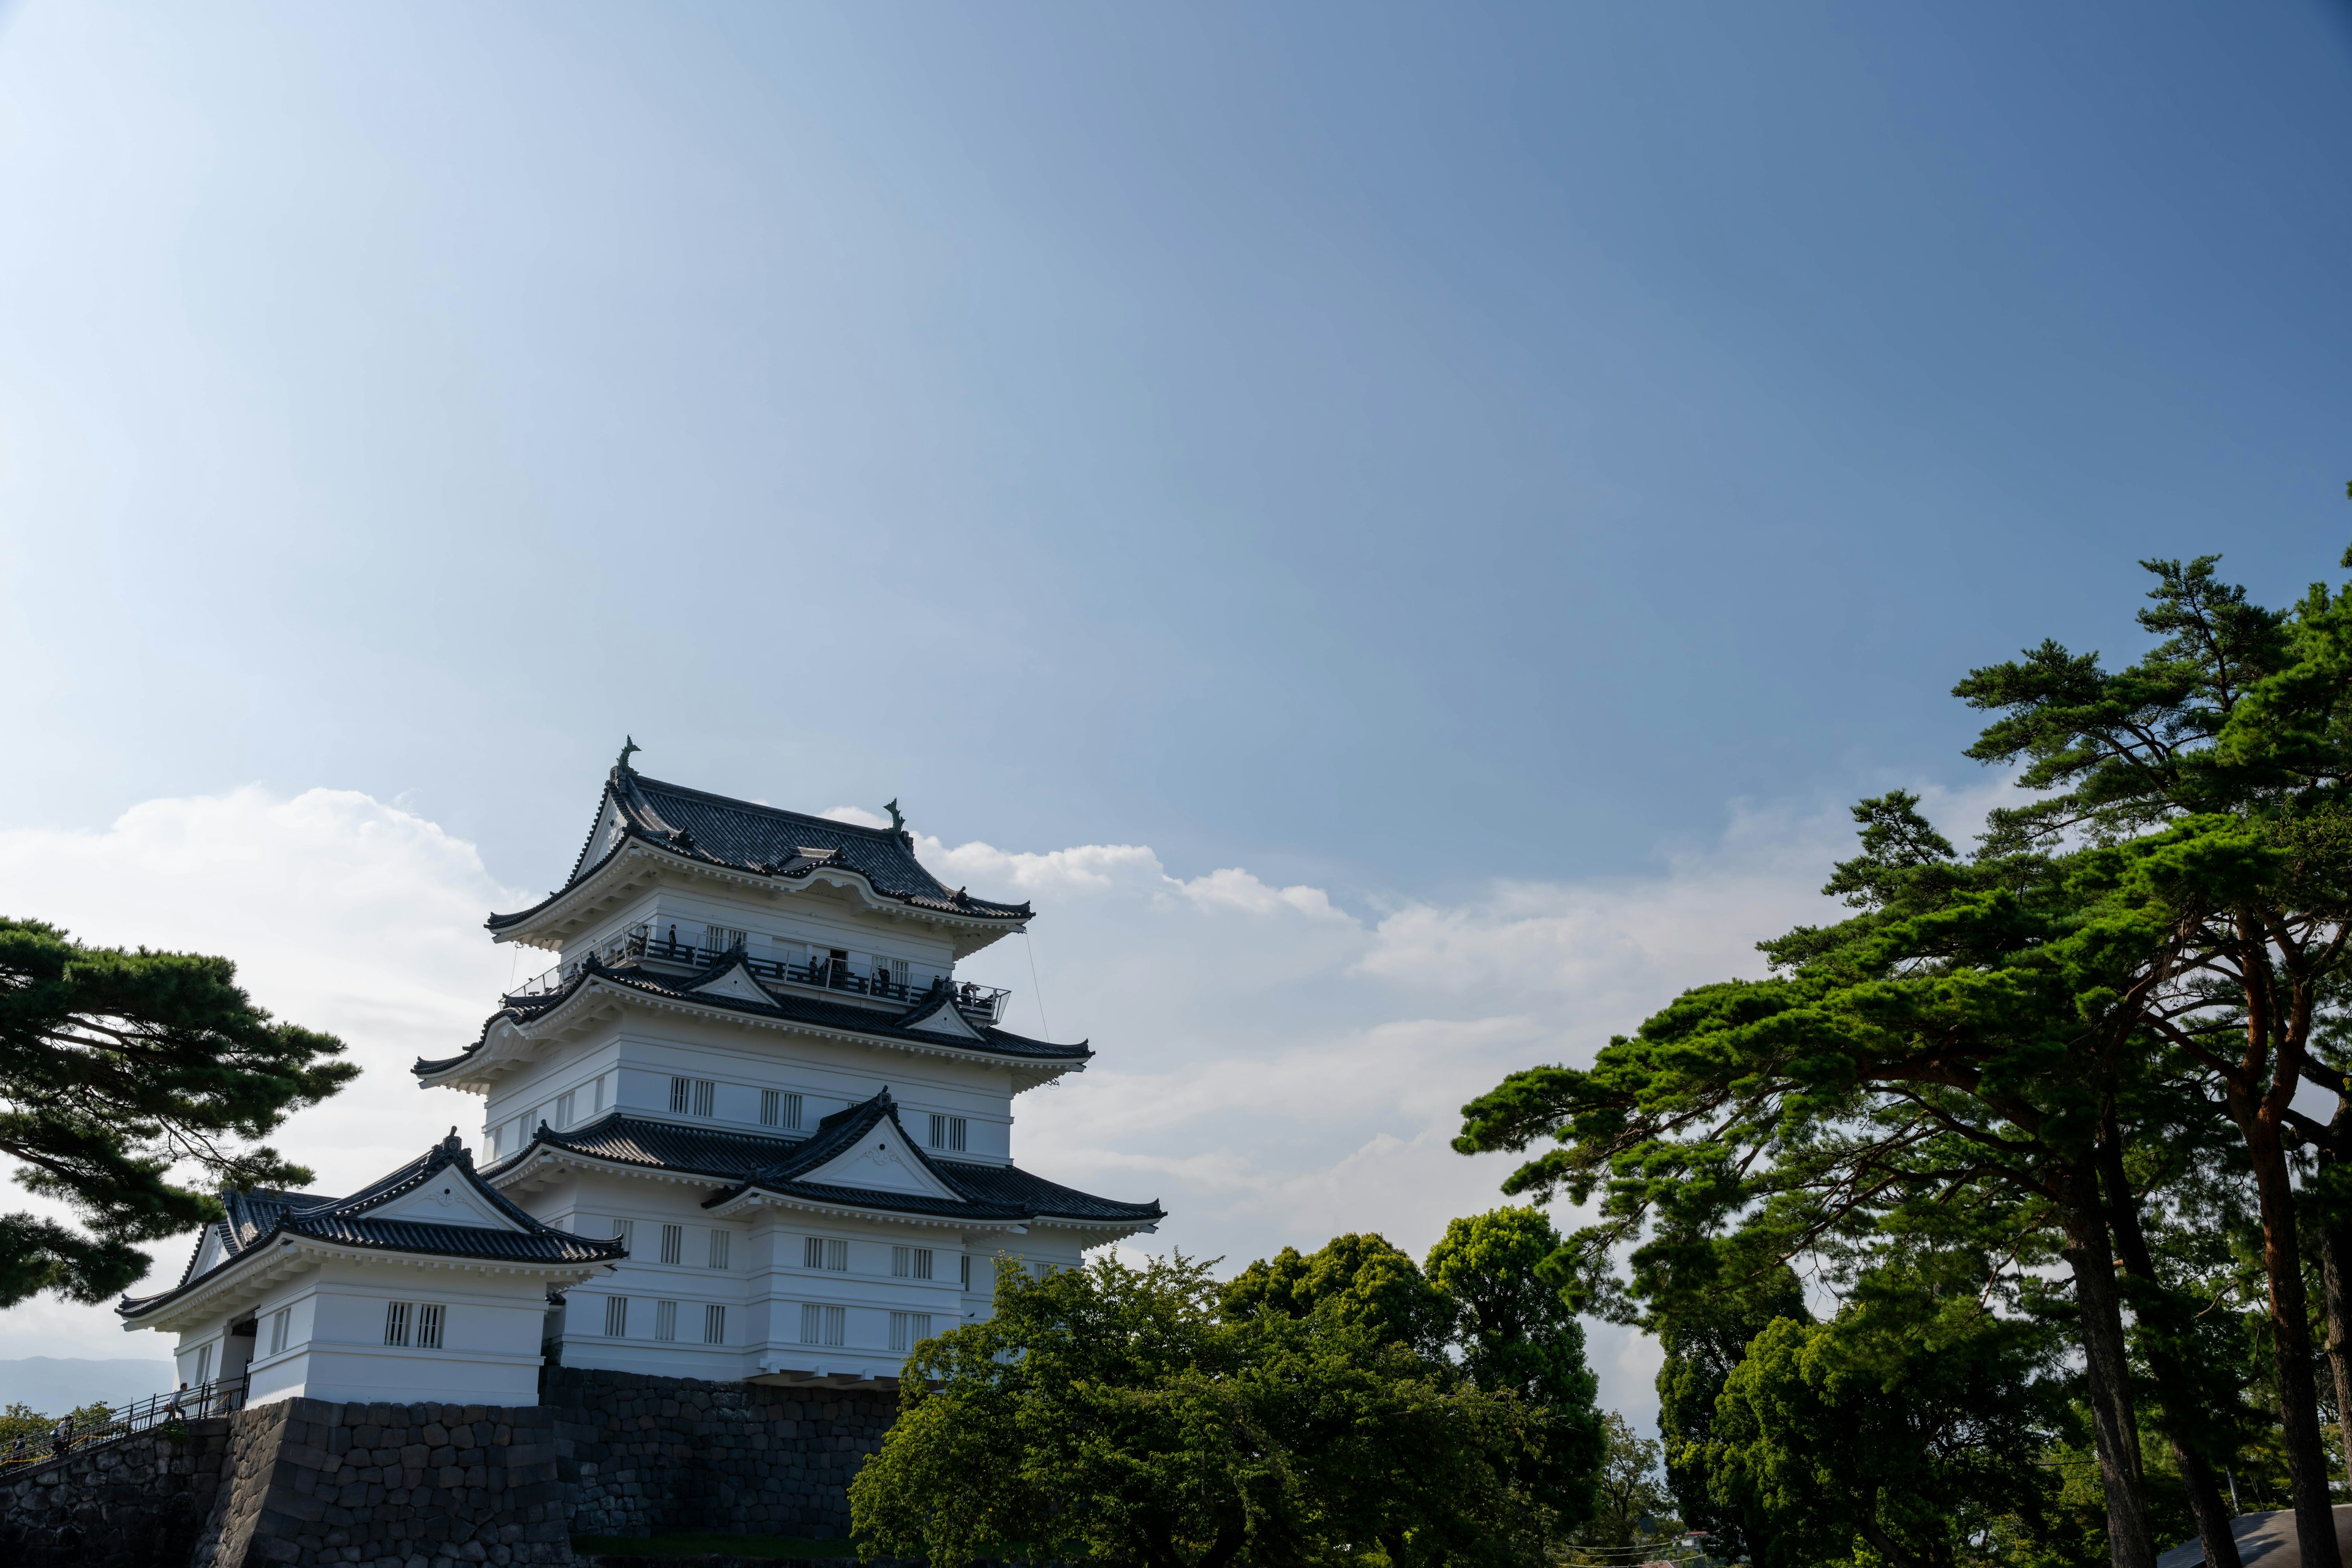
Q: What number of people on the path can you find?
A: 3